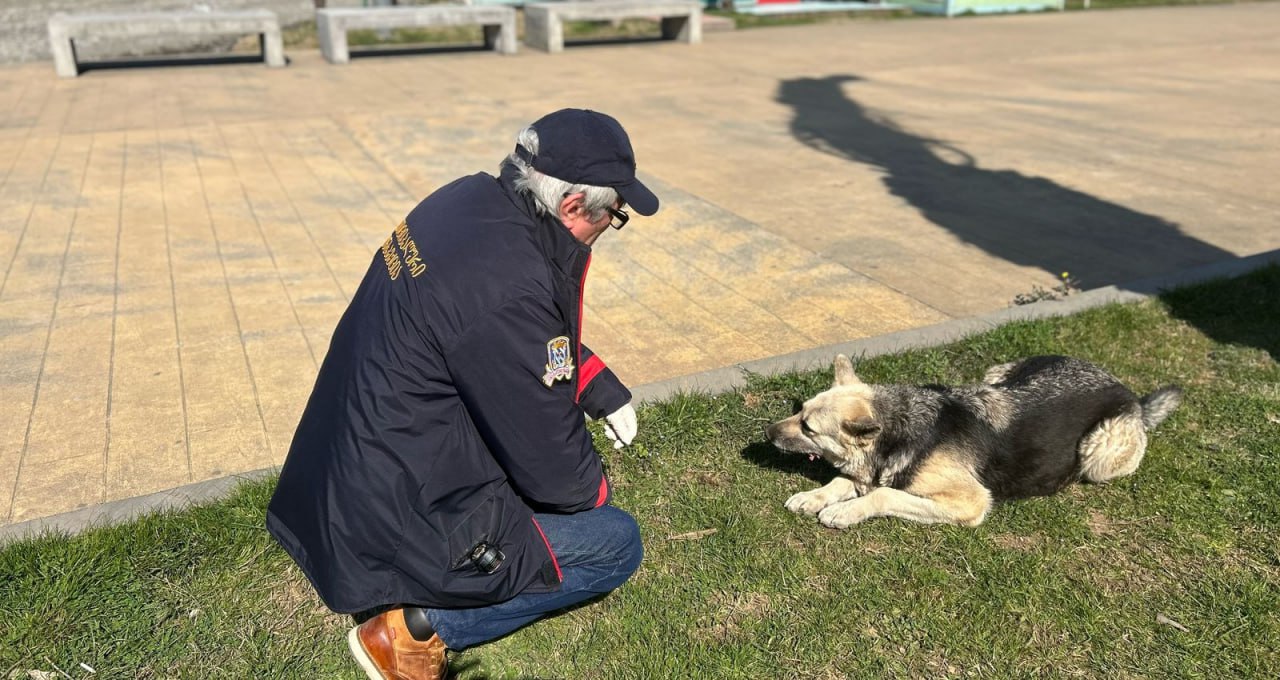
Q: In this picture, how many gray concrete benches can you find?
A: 3